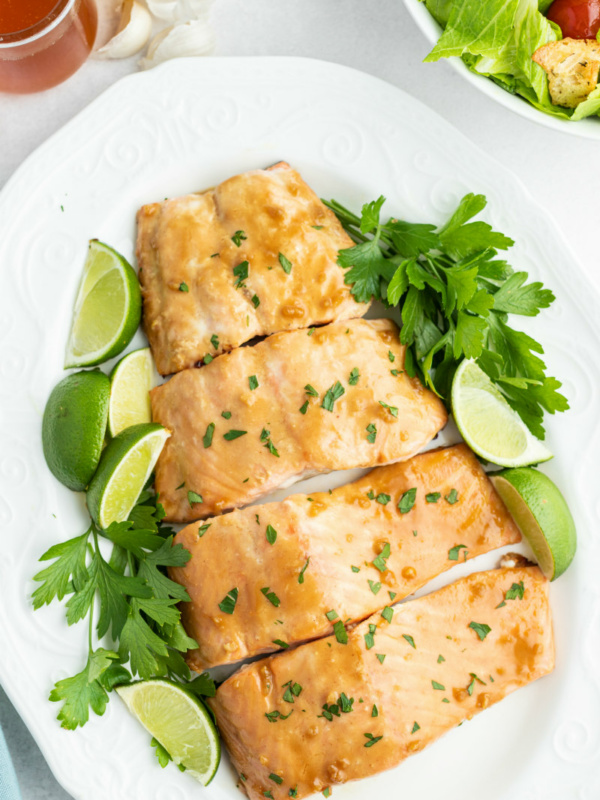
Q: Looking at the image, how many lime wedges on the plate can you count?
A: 7